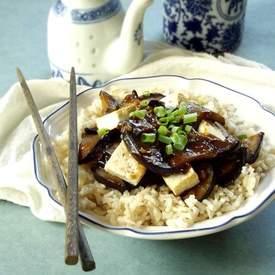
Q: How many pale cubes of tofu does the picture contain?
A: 5